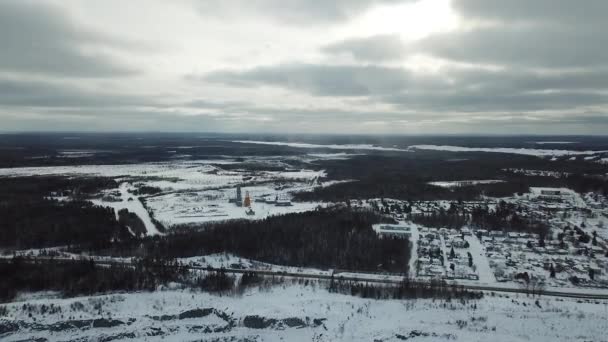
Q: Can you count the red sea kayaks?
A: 0